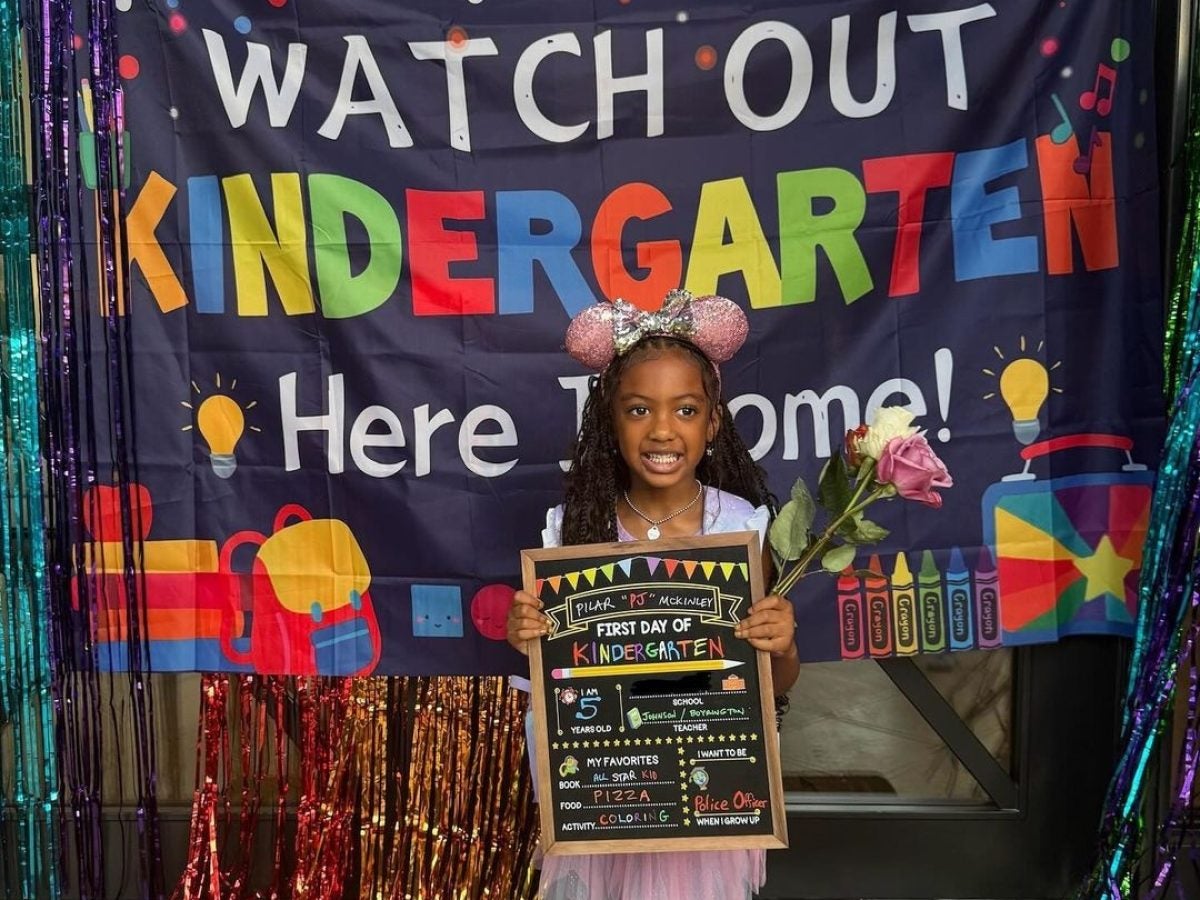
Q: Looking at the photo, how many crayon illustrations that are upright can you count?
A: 6